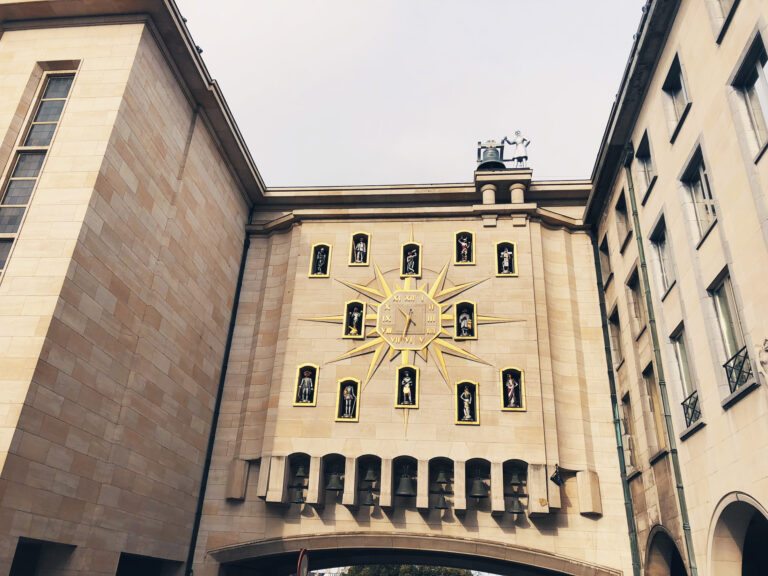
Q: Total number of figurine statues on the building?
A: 13